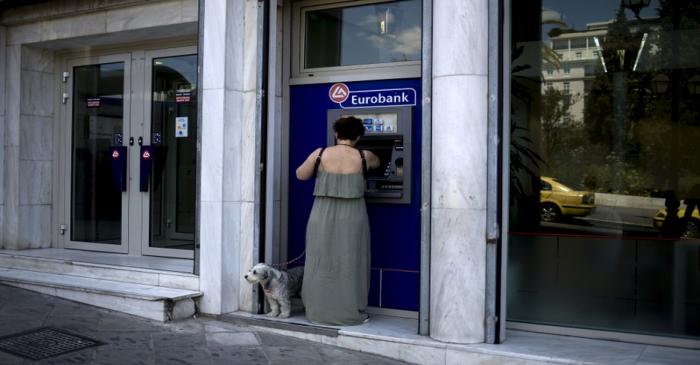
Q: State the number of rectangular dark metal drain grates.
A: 1